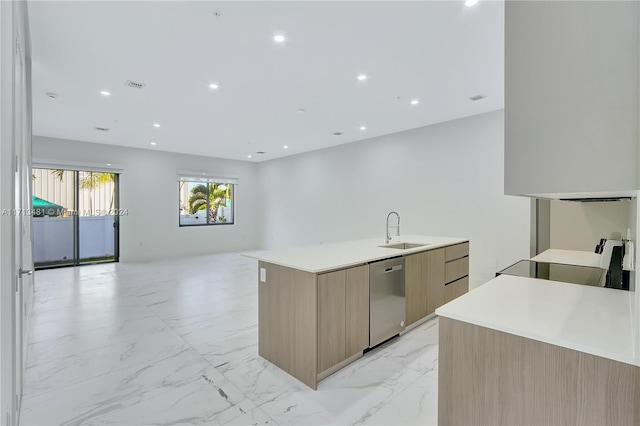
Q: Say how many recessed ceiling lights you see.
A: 11